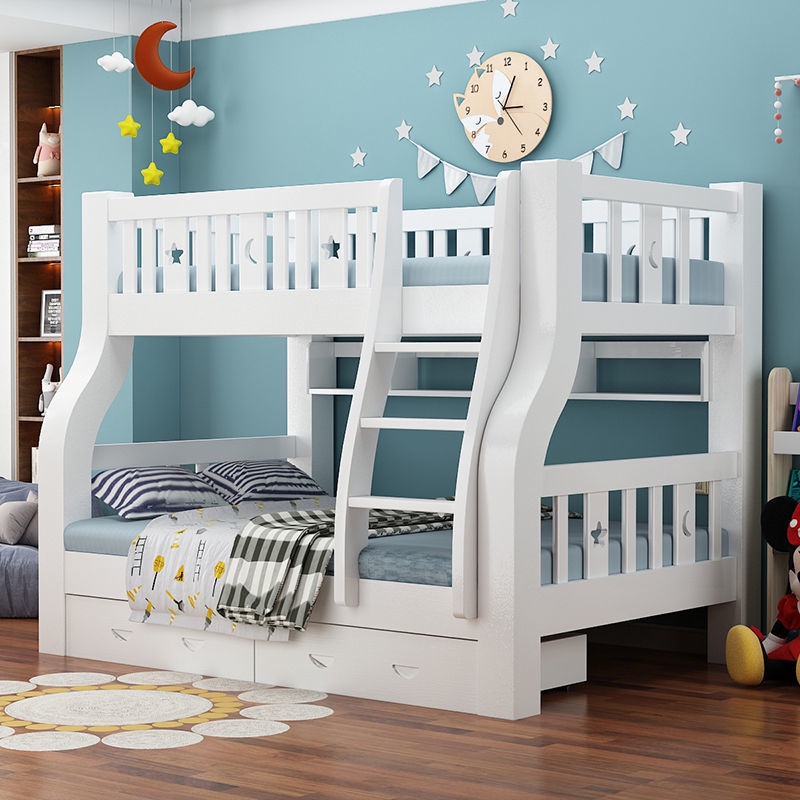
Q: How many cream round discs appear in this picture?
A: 11